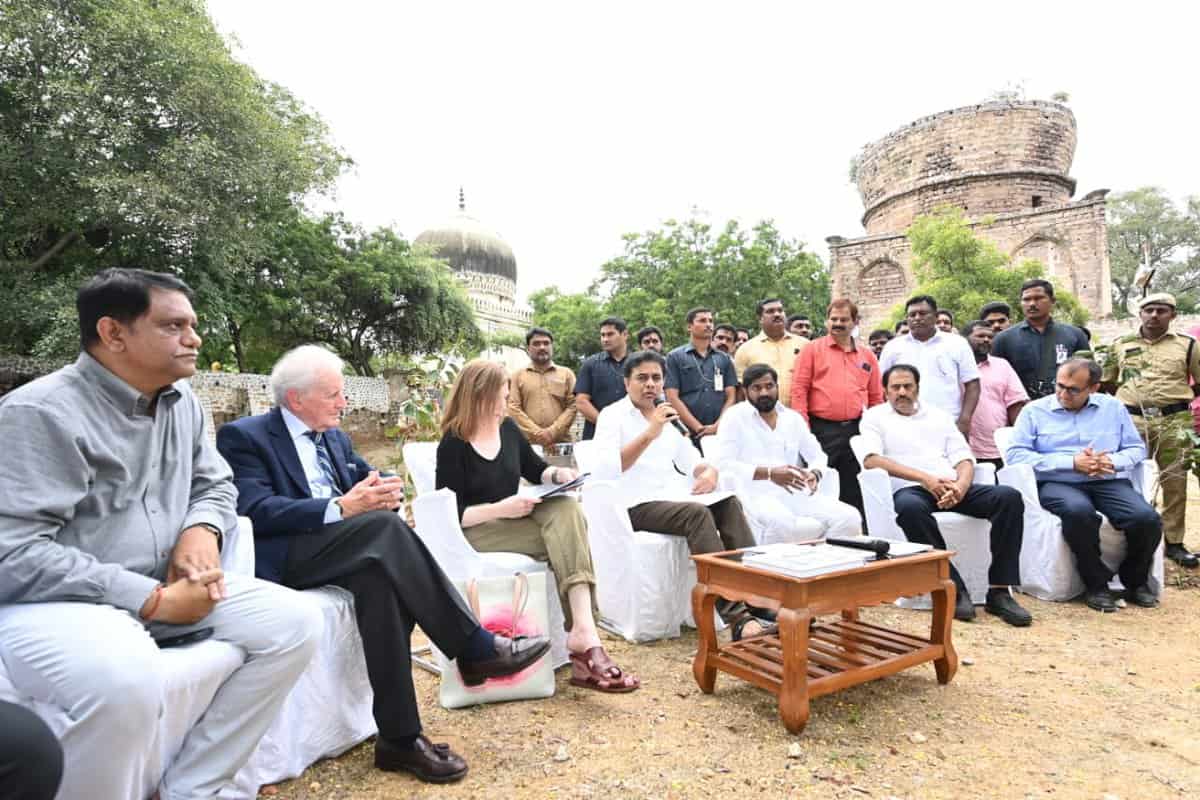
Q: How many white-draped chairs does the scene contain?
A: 7